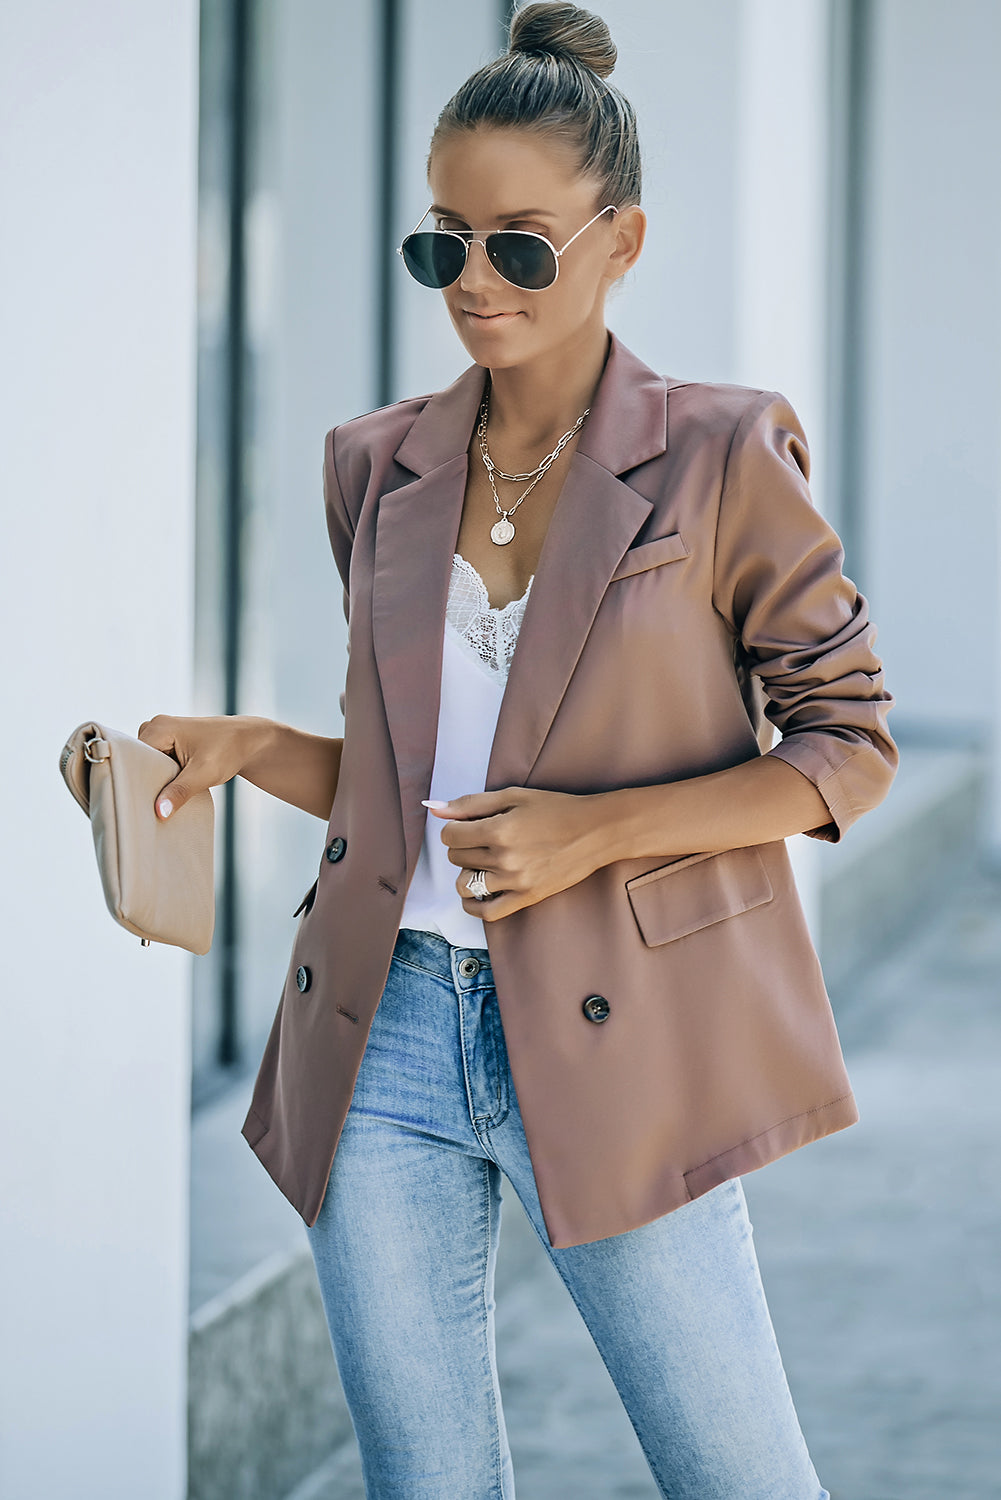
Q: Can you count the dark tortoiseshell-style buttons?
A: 3